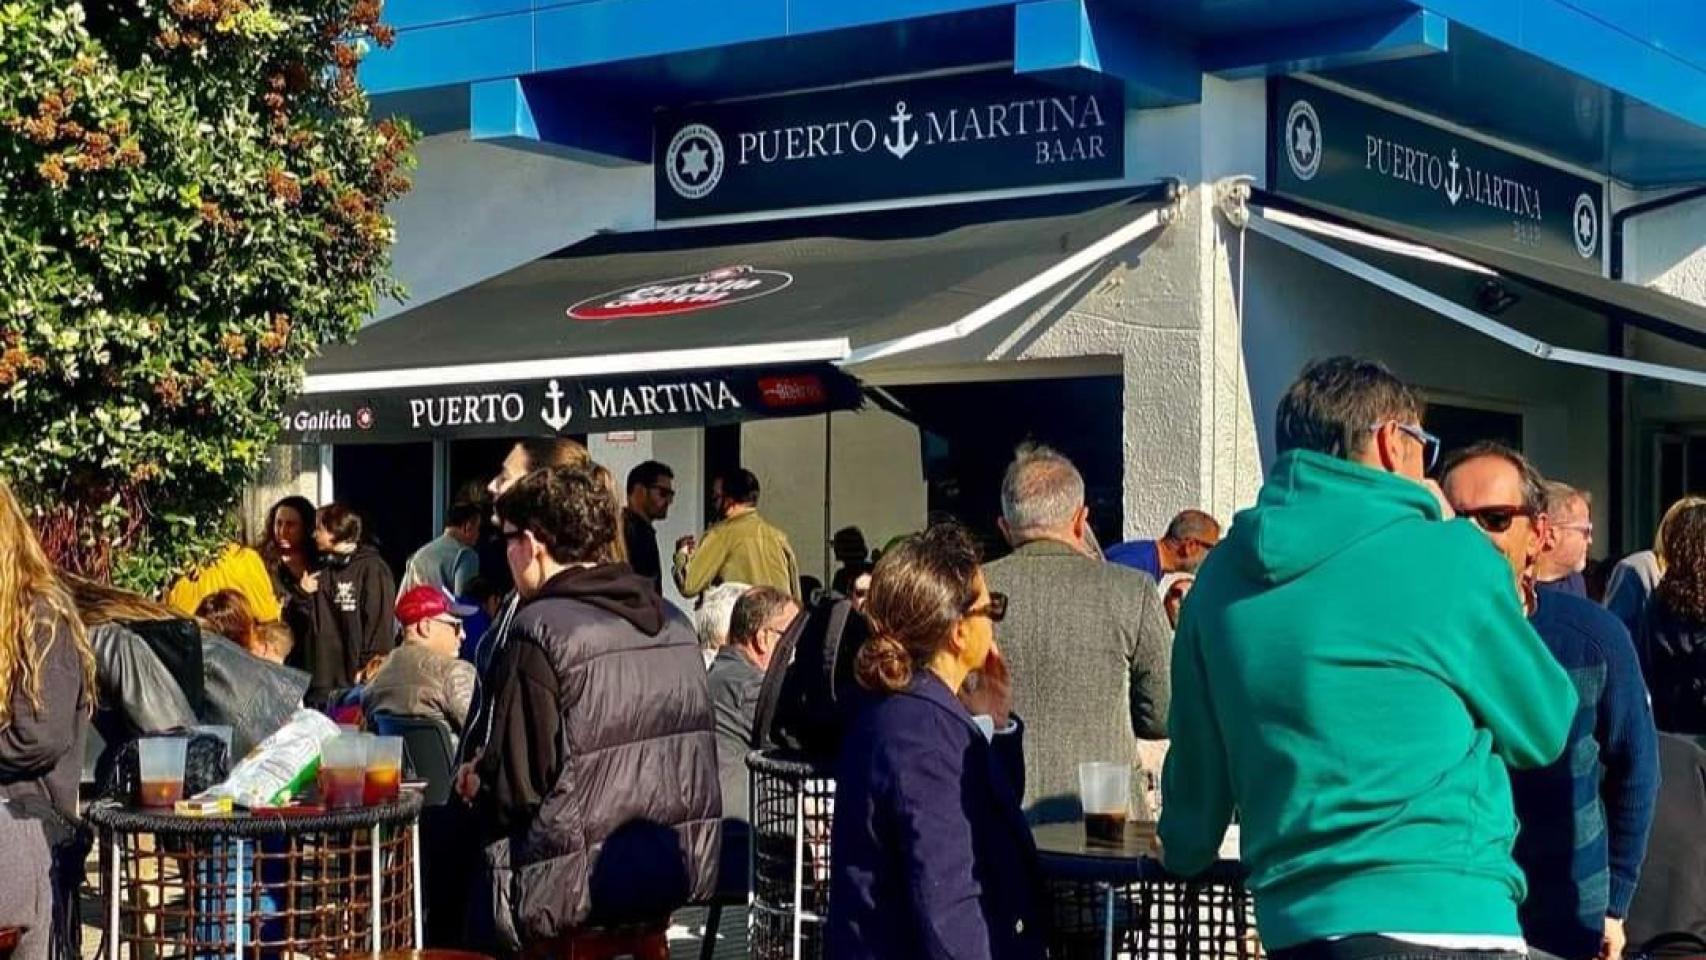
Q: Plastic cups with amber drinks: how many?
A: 3